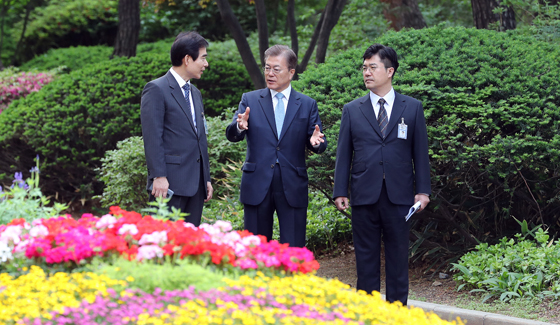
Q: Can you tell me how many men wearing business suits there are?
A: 3